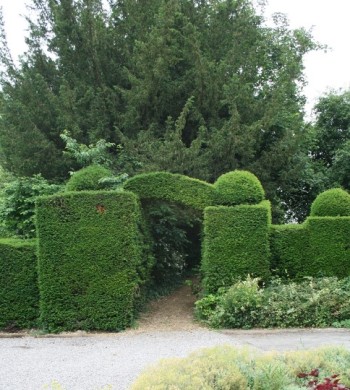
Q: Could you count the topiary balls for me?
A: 3